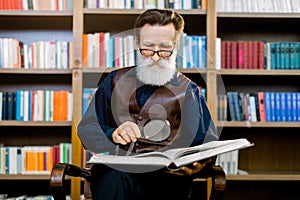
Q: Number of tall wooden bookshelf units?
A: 3